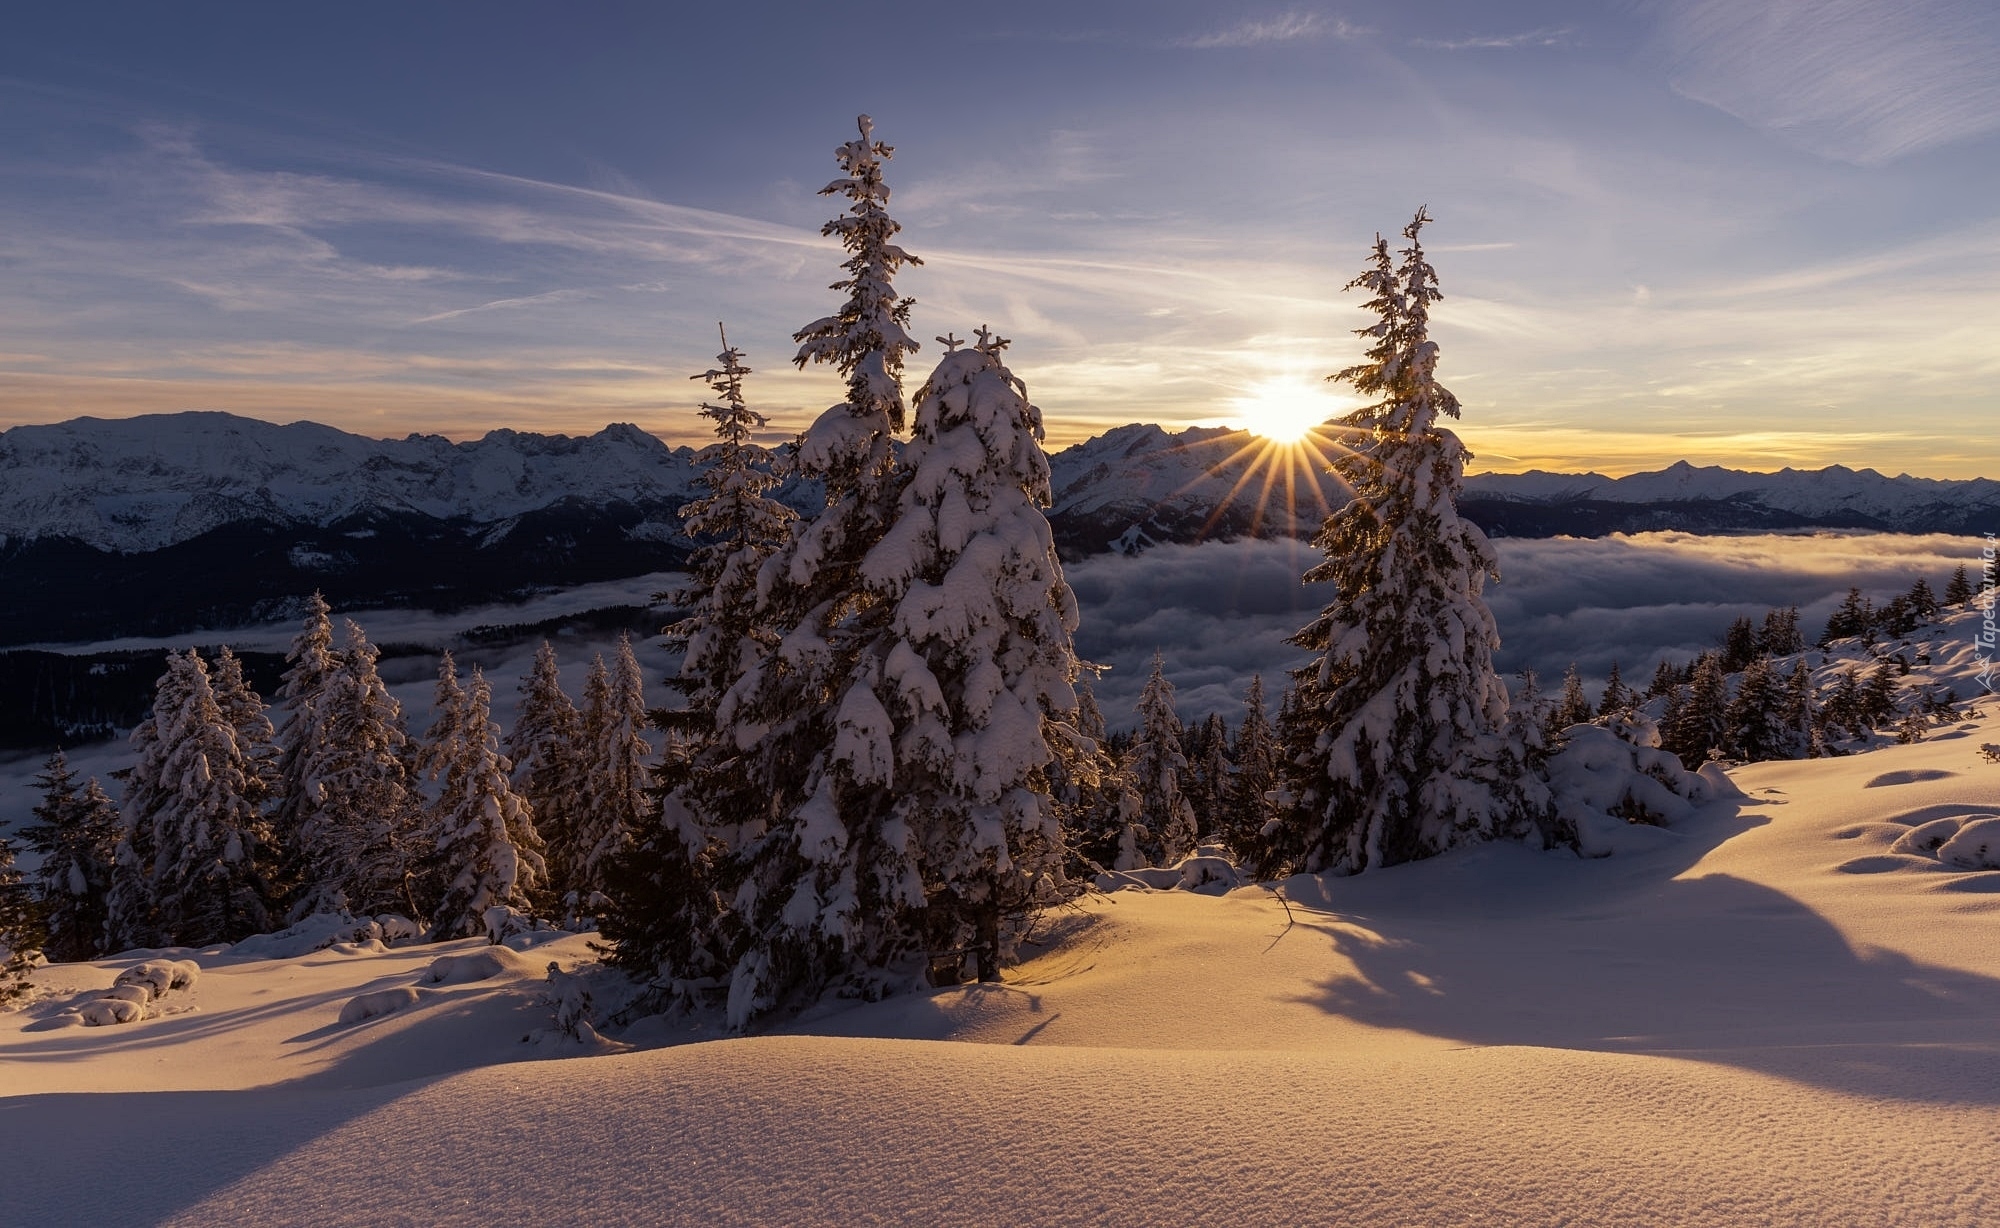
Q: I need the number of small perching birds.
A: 0